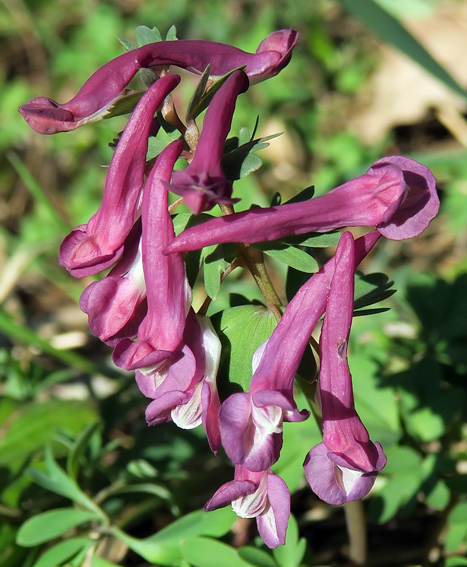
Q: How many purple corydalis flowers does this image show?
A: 11